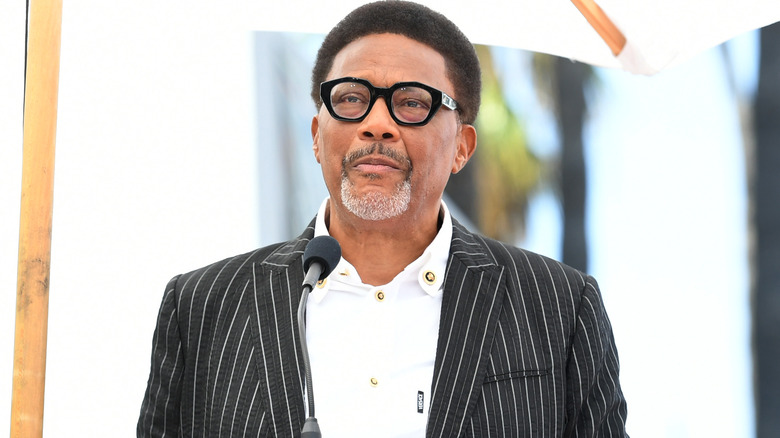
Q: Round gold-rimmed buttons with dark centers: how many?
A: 4